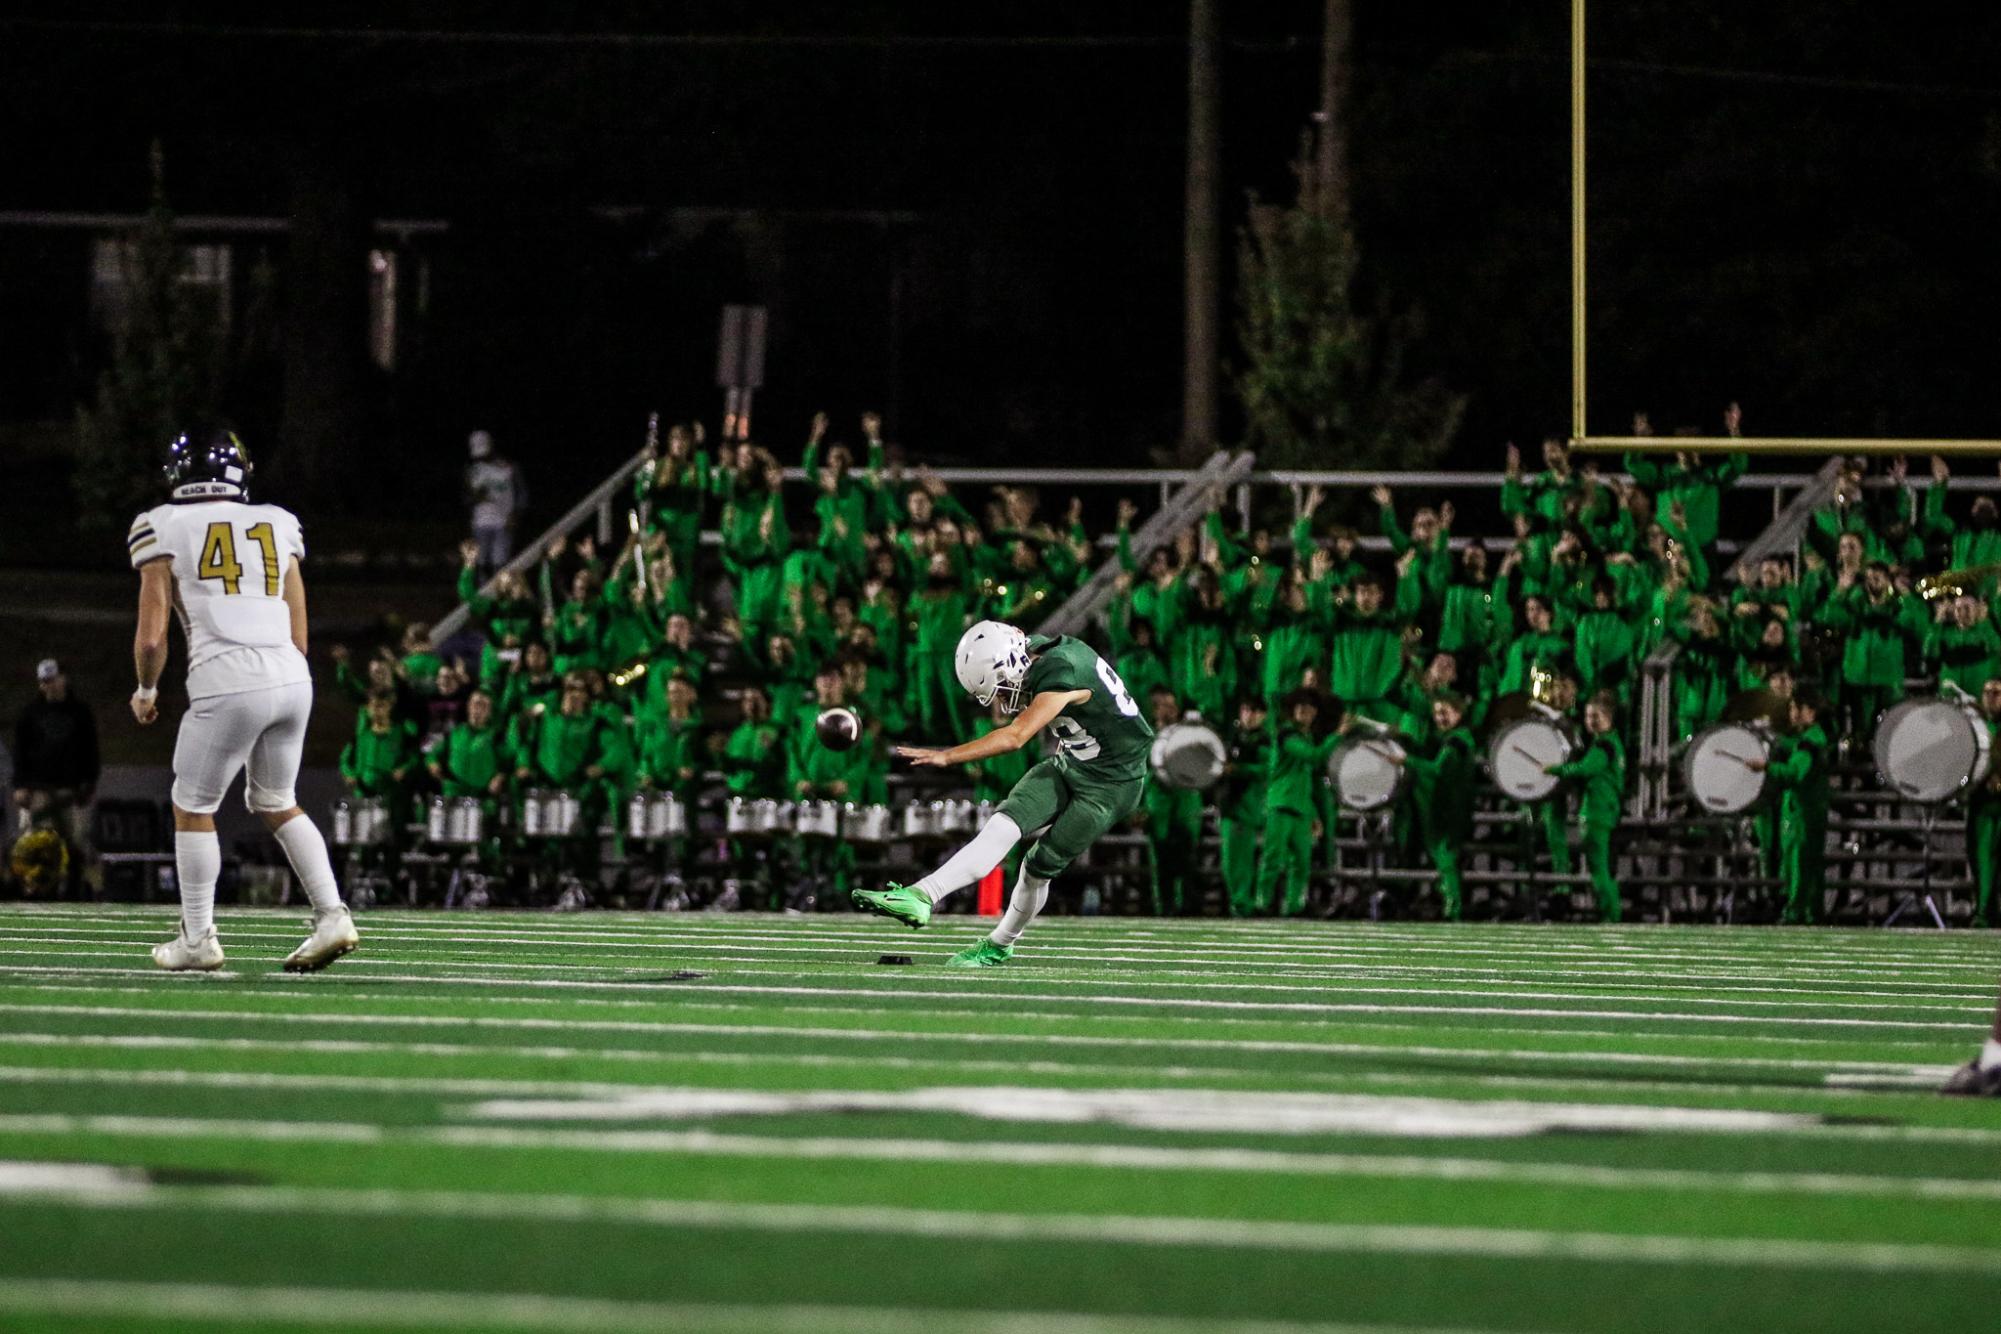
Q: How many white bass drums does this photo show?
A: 5